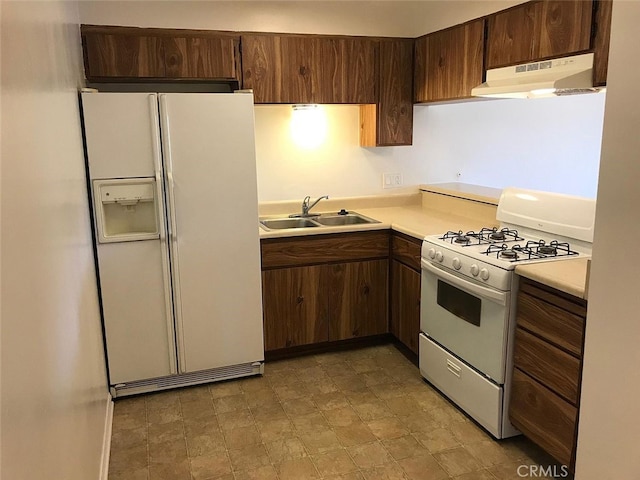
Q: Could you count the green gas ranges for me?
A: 0